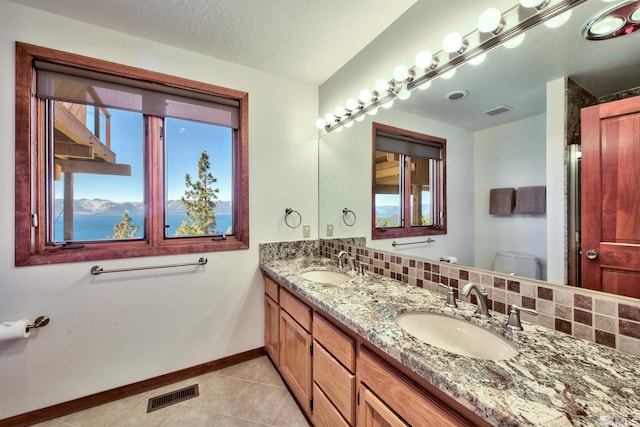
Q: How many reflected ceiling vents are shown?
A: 2